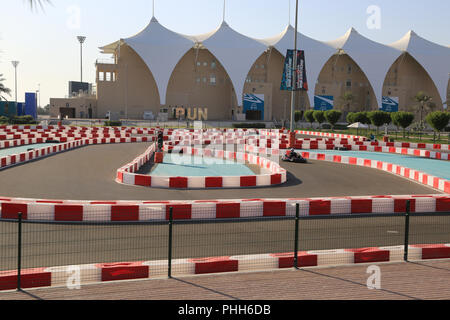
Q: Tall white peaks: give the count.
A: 5